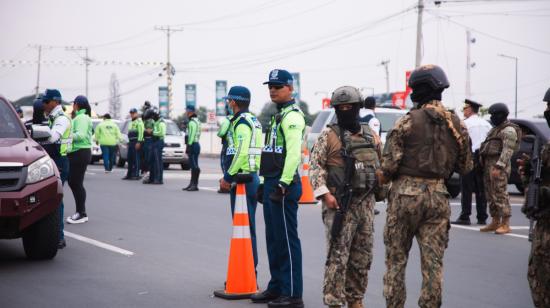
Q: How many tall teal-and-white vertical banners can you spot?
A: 4